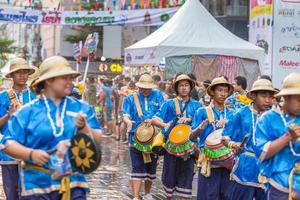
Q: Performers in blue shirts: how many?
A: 7